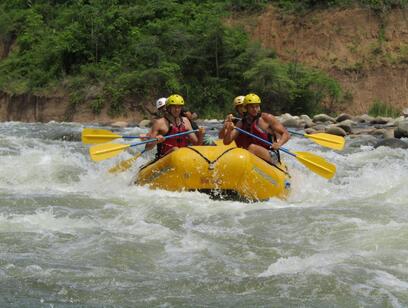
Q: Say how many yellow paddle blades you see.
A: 5